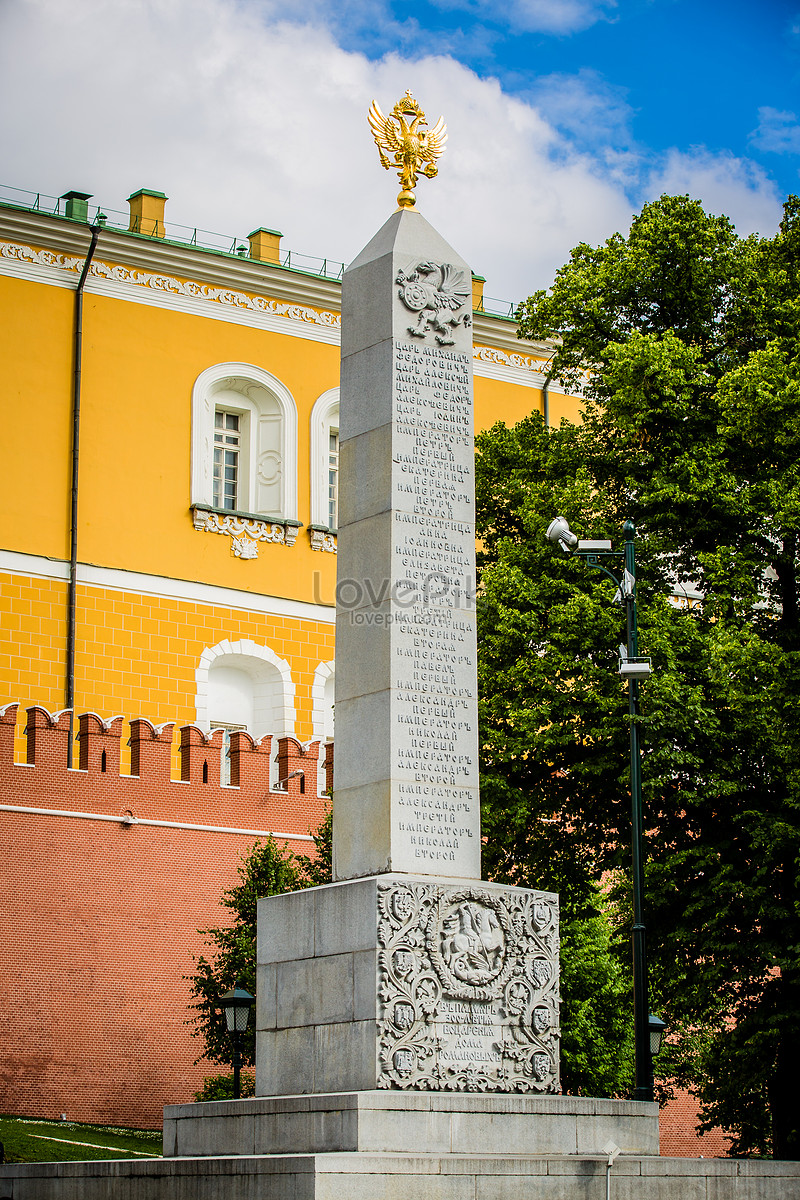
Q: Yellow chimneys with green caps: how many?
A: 3